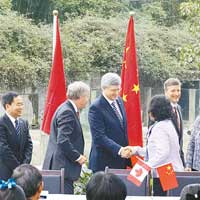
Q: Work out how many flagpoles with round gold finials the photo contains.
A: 2